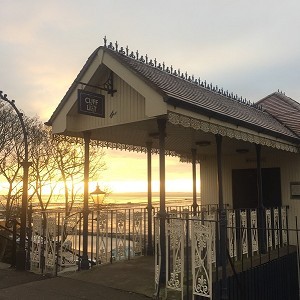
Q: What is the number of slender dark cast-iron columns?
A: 6